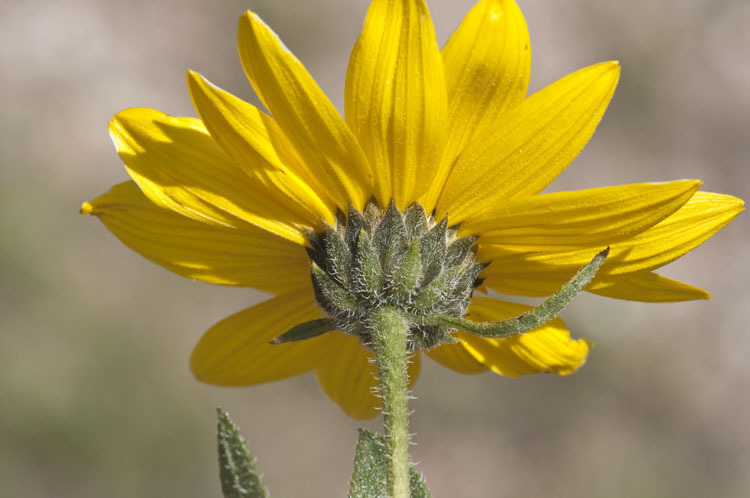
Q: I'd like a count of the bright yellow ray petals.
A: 14